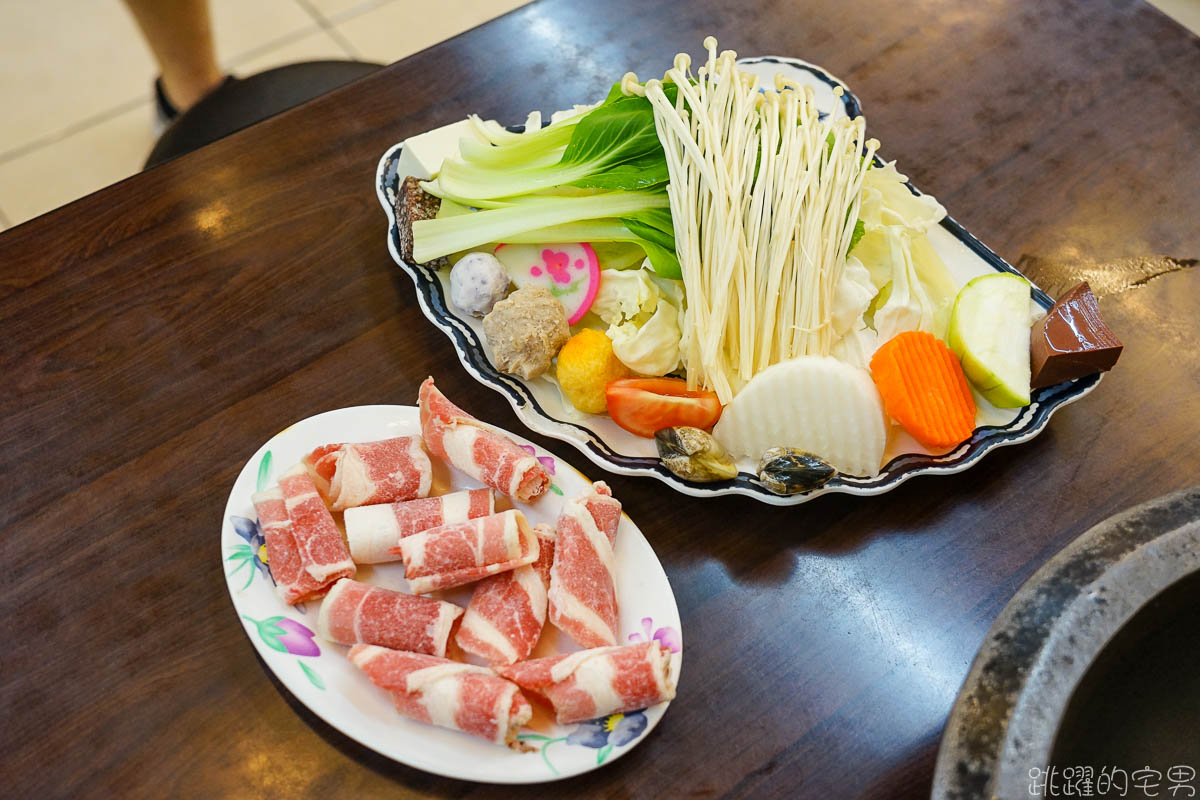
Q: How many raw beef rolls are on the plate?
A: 10